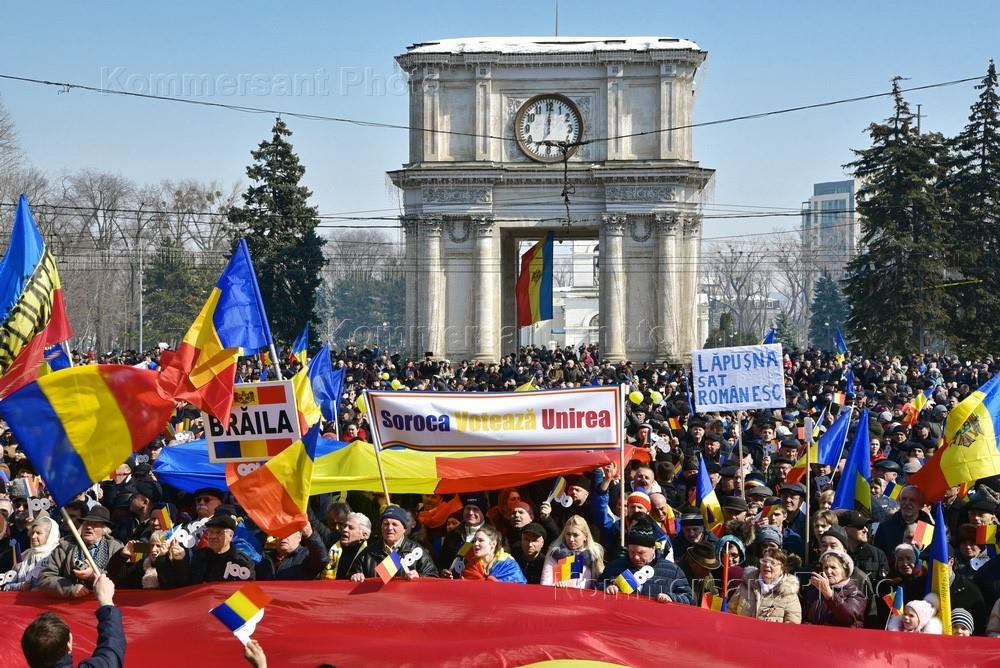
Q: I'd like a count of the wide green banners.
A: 0